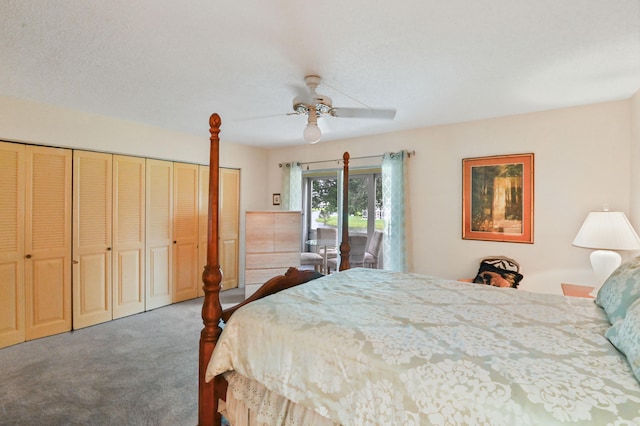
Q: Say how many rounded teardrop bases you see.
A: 1